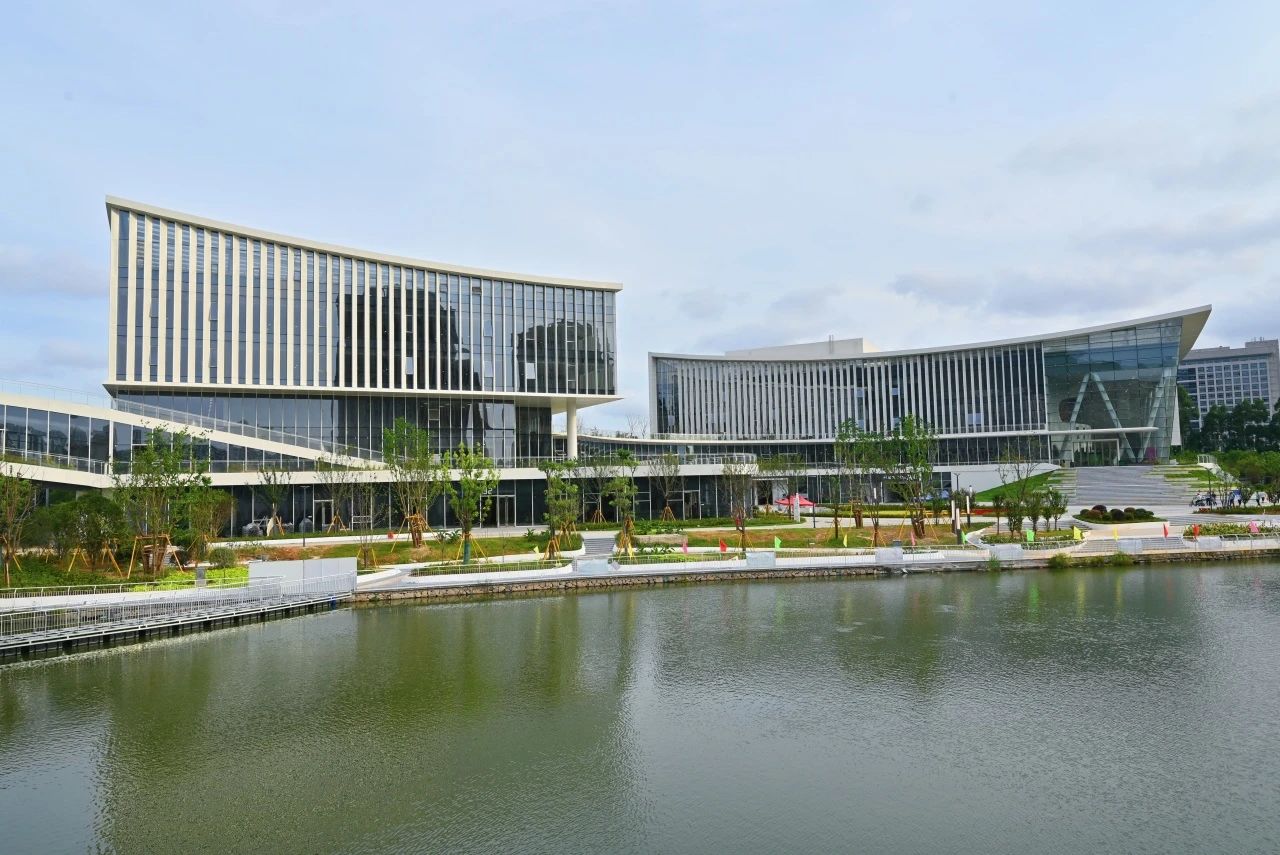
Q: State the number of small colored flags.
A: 14